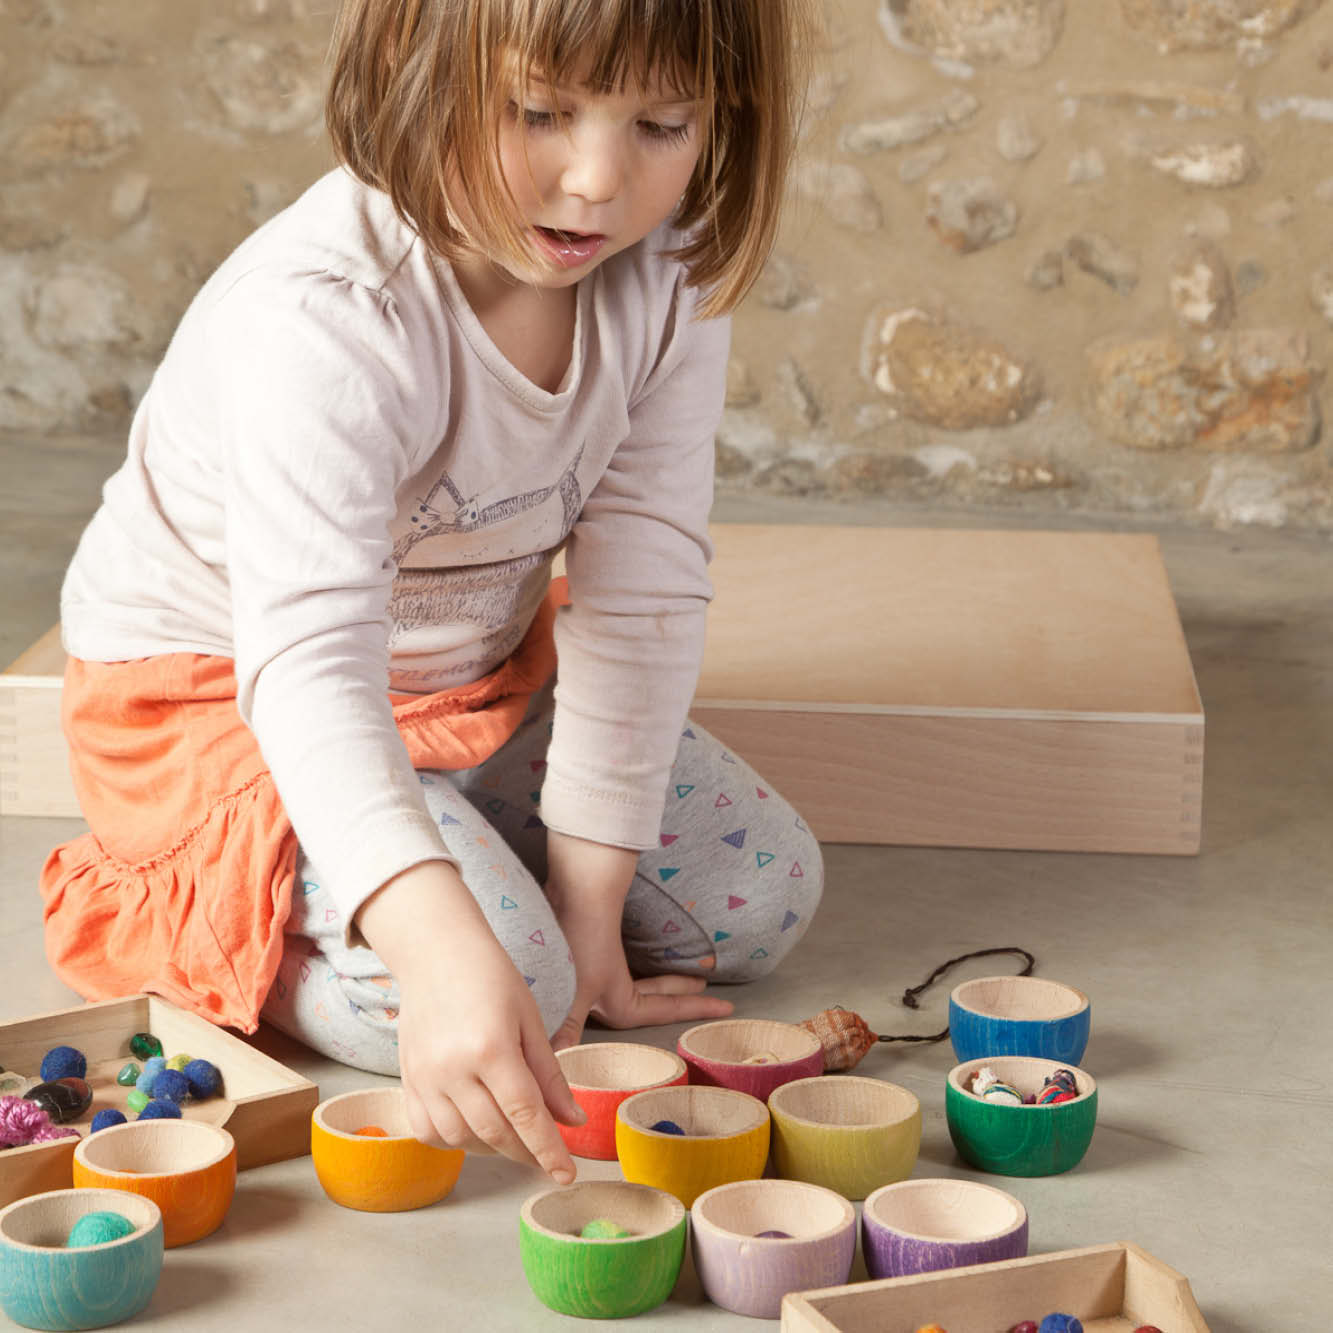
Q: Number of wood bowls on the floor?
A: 12